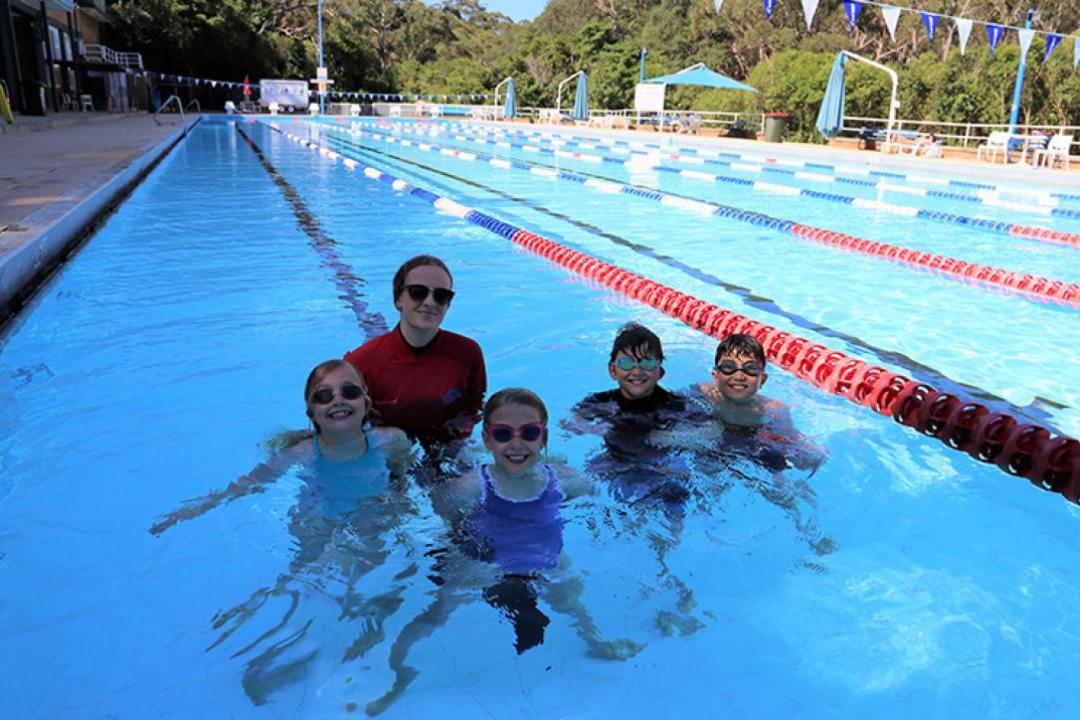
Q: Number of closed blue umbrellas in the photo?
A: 3